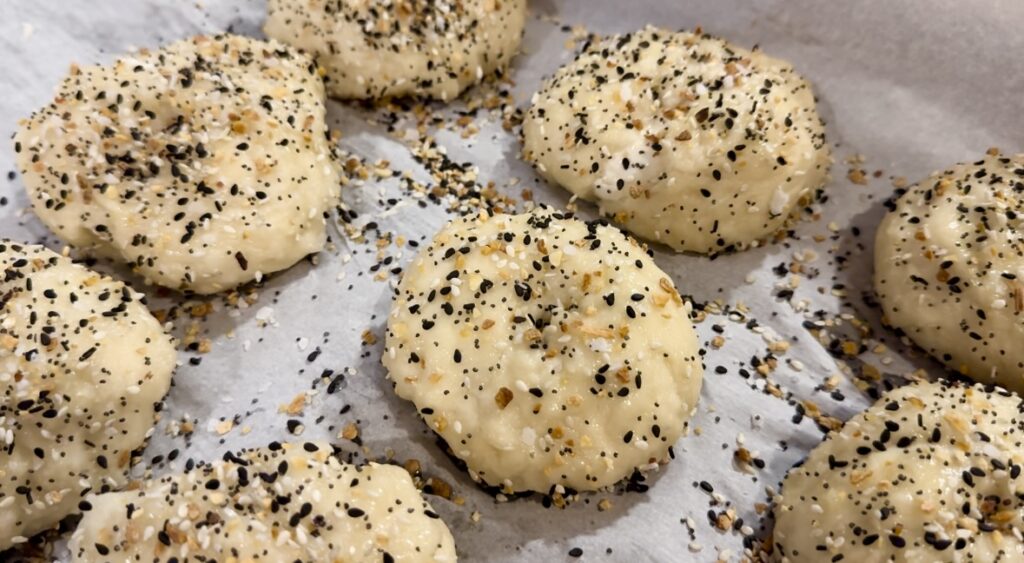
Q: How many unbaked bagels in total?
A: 8